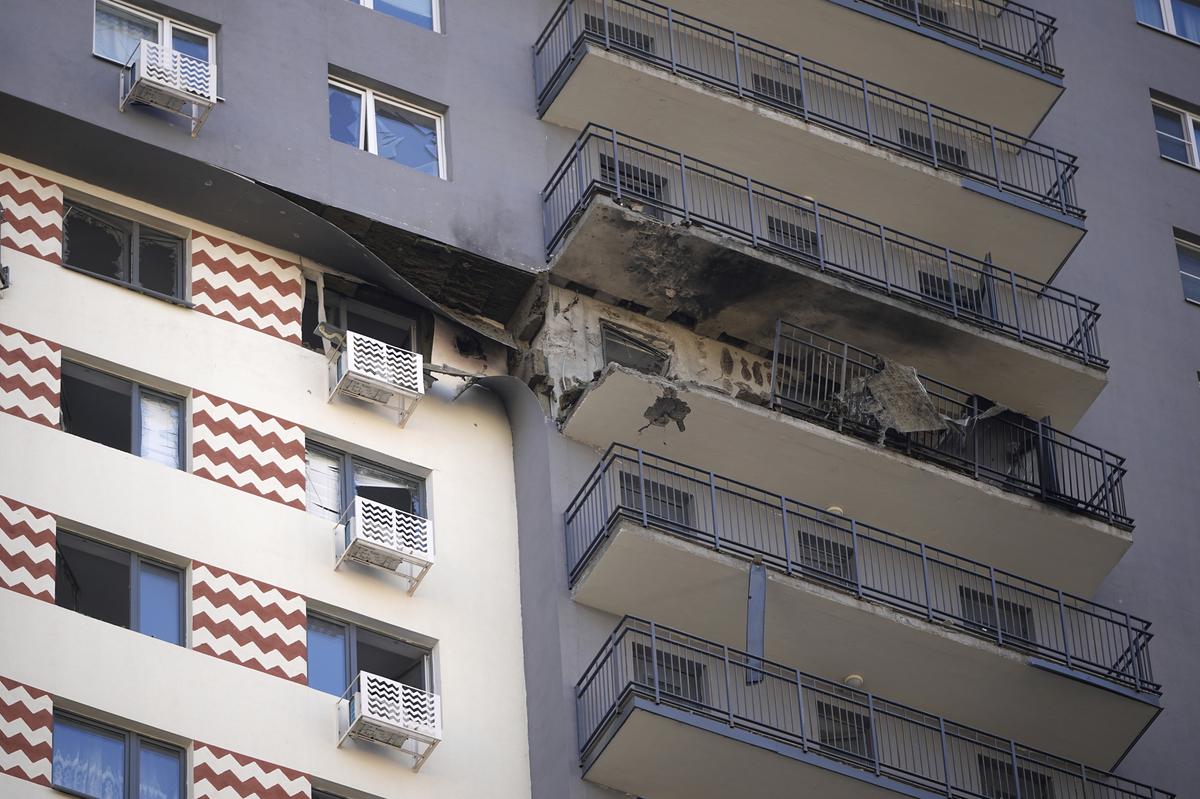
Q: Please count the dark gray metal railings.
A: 6